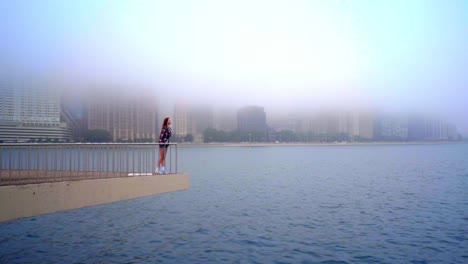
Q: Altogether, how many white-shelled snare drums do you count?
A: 0